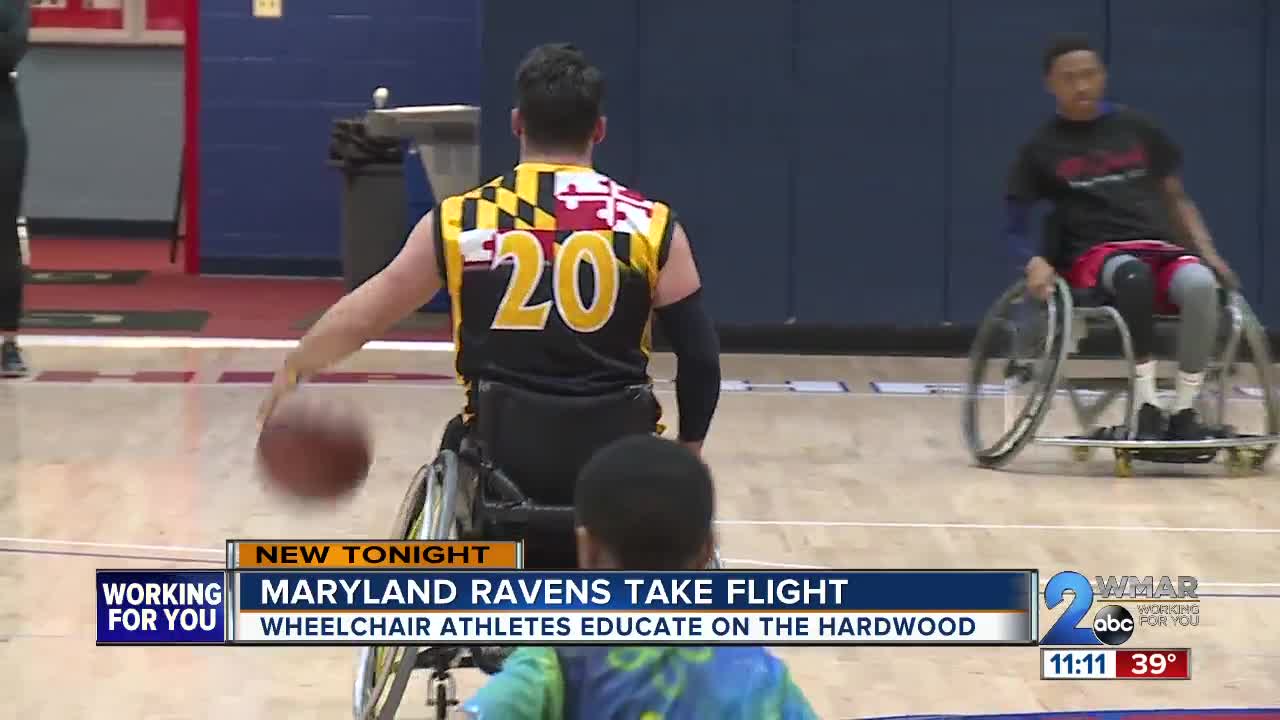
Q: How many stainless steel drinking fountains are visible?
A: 1